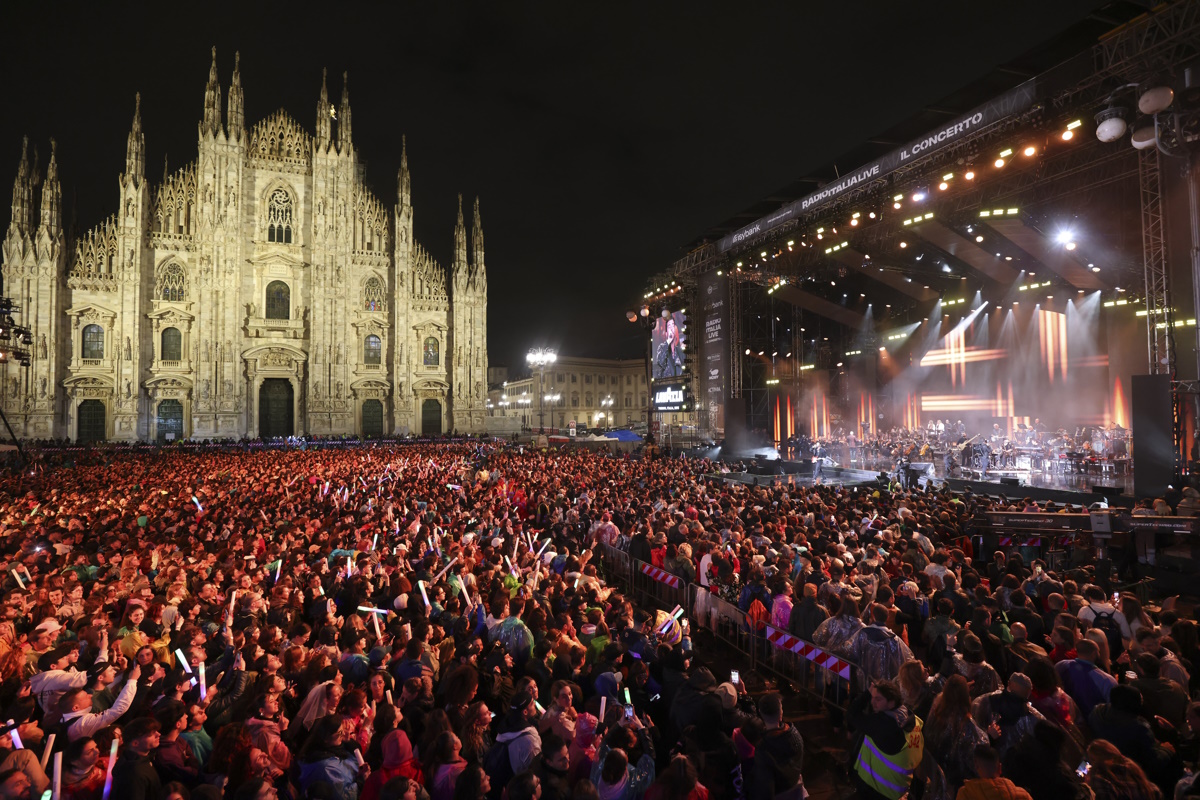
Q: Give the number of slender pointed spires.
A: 10